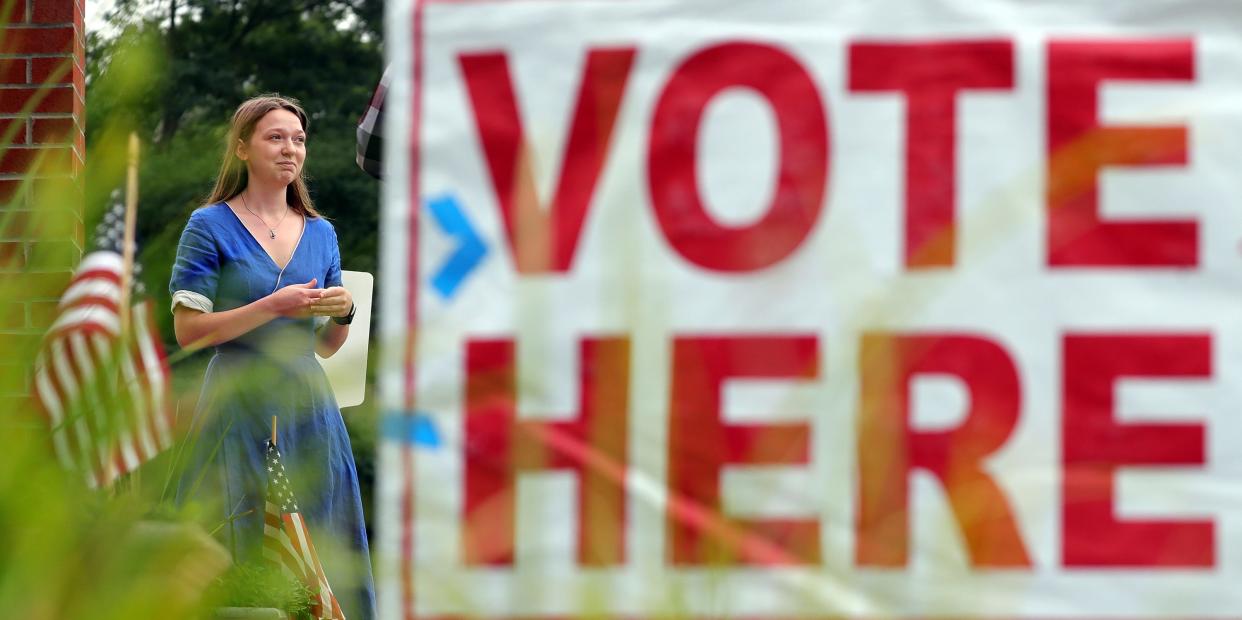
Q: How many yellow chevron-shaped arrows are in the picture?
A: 0